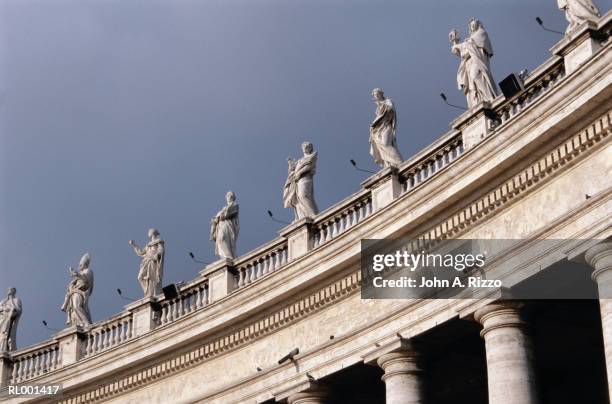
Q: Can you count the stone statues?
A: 8